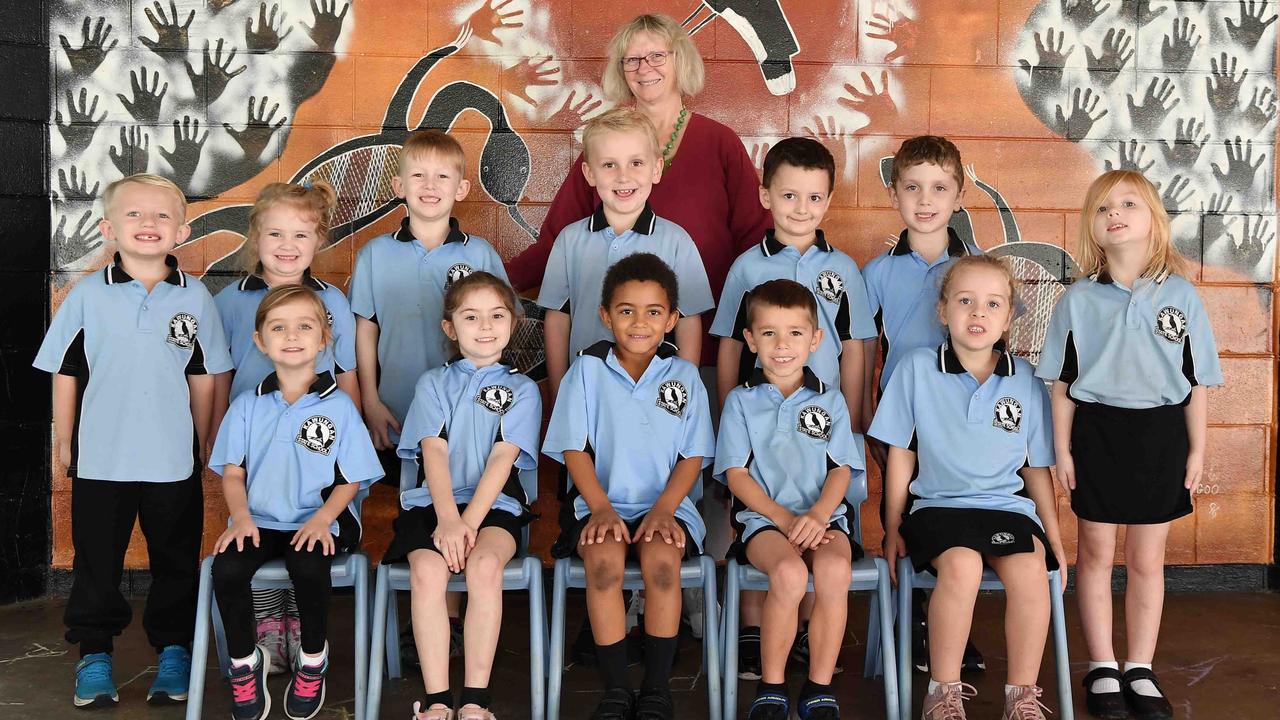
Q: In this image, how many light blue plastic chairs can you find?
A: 5